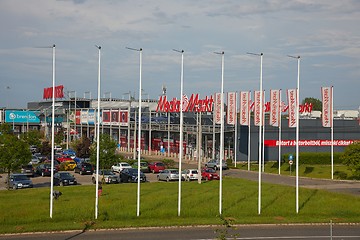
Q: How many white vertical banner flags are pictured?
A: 7